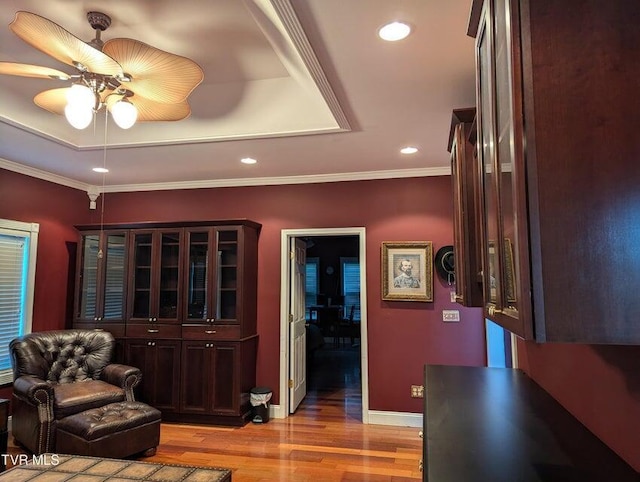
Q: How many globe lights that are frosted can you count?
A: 3